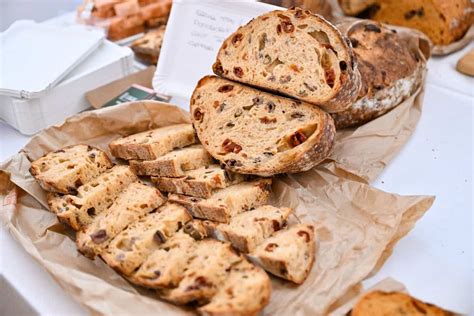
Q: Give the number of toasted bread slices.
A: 13